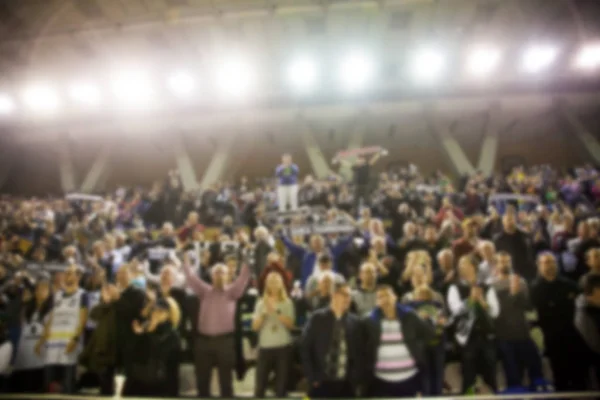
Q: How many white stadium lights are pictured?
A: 12